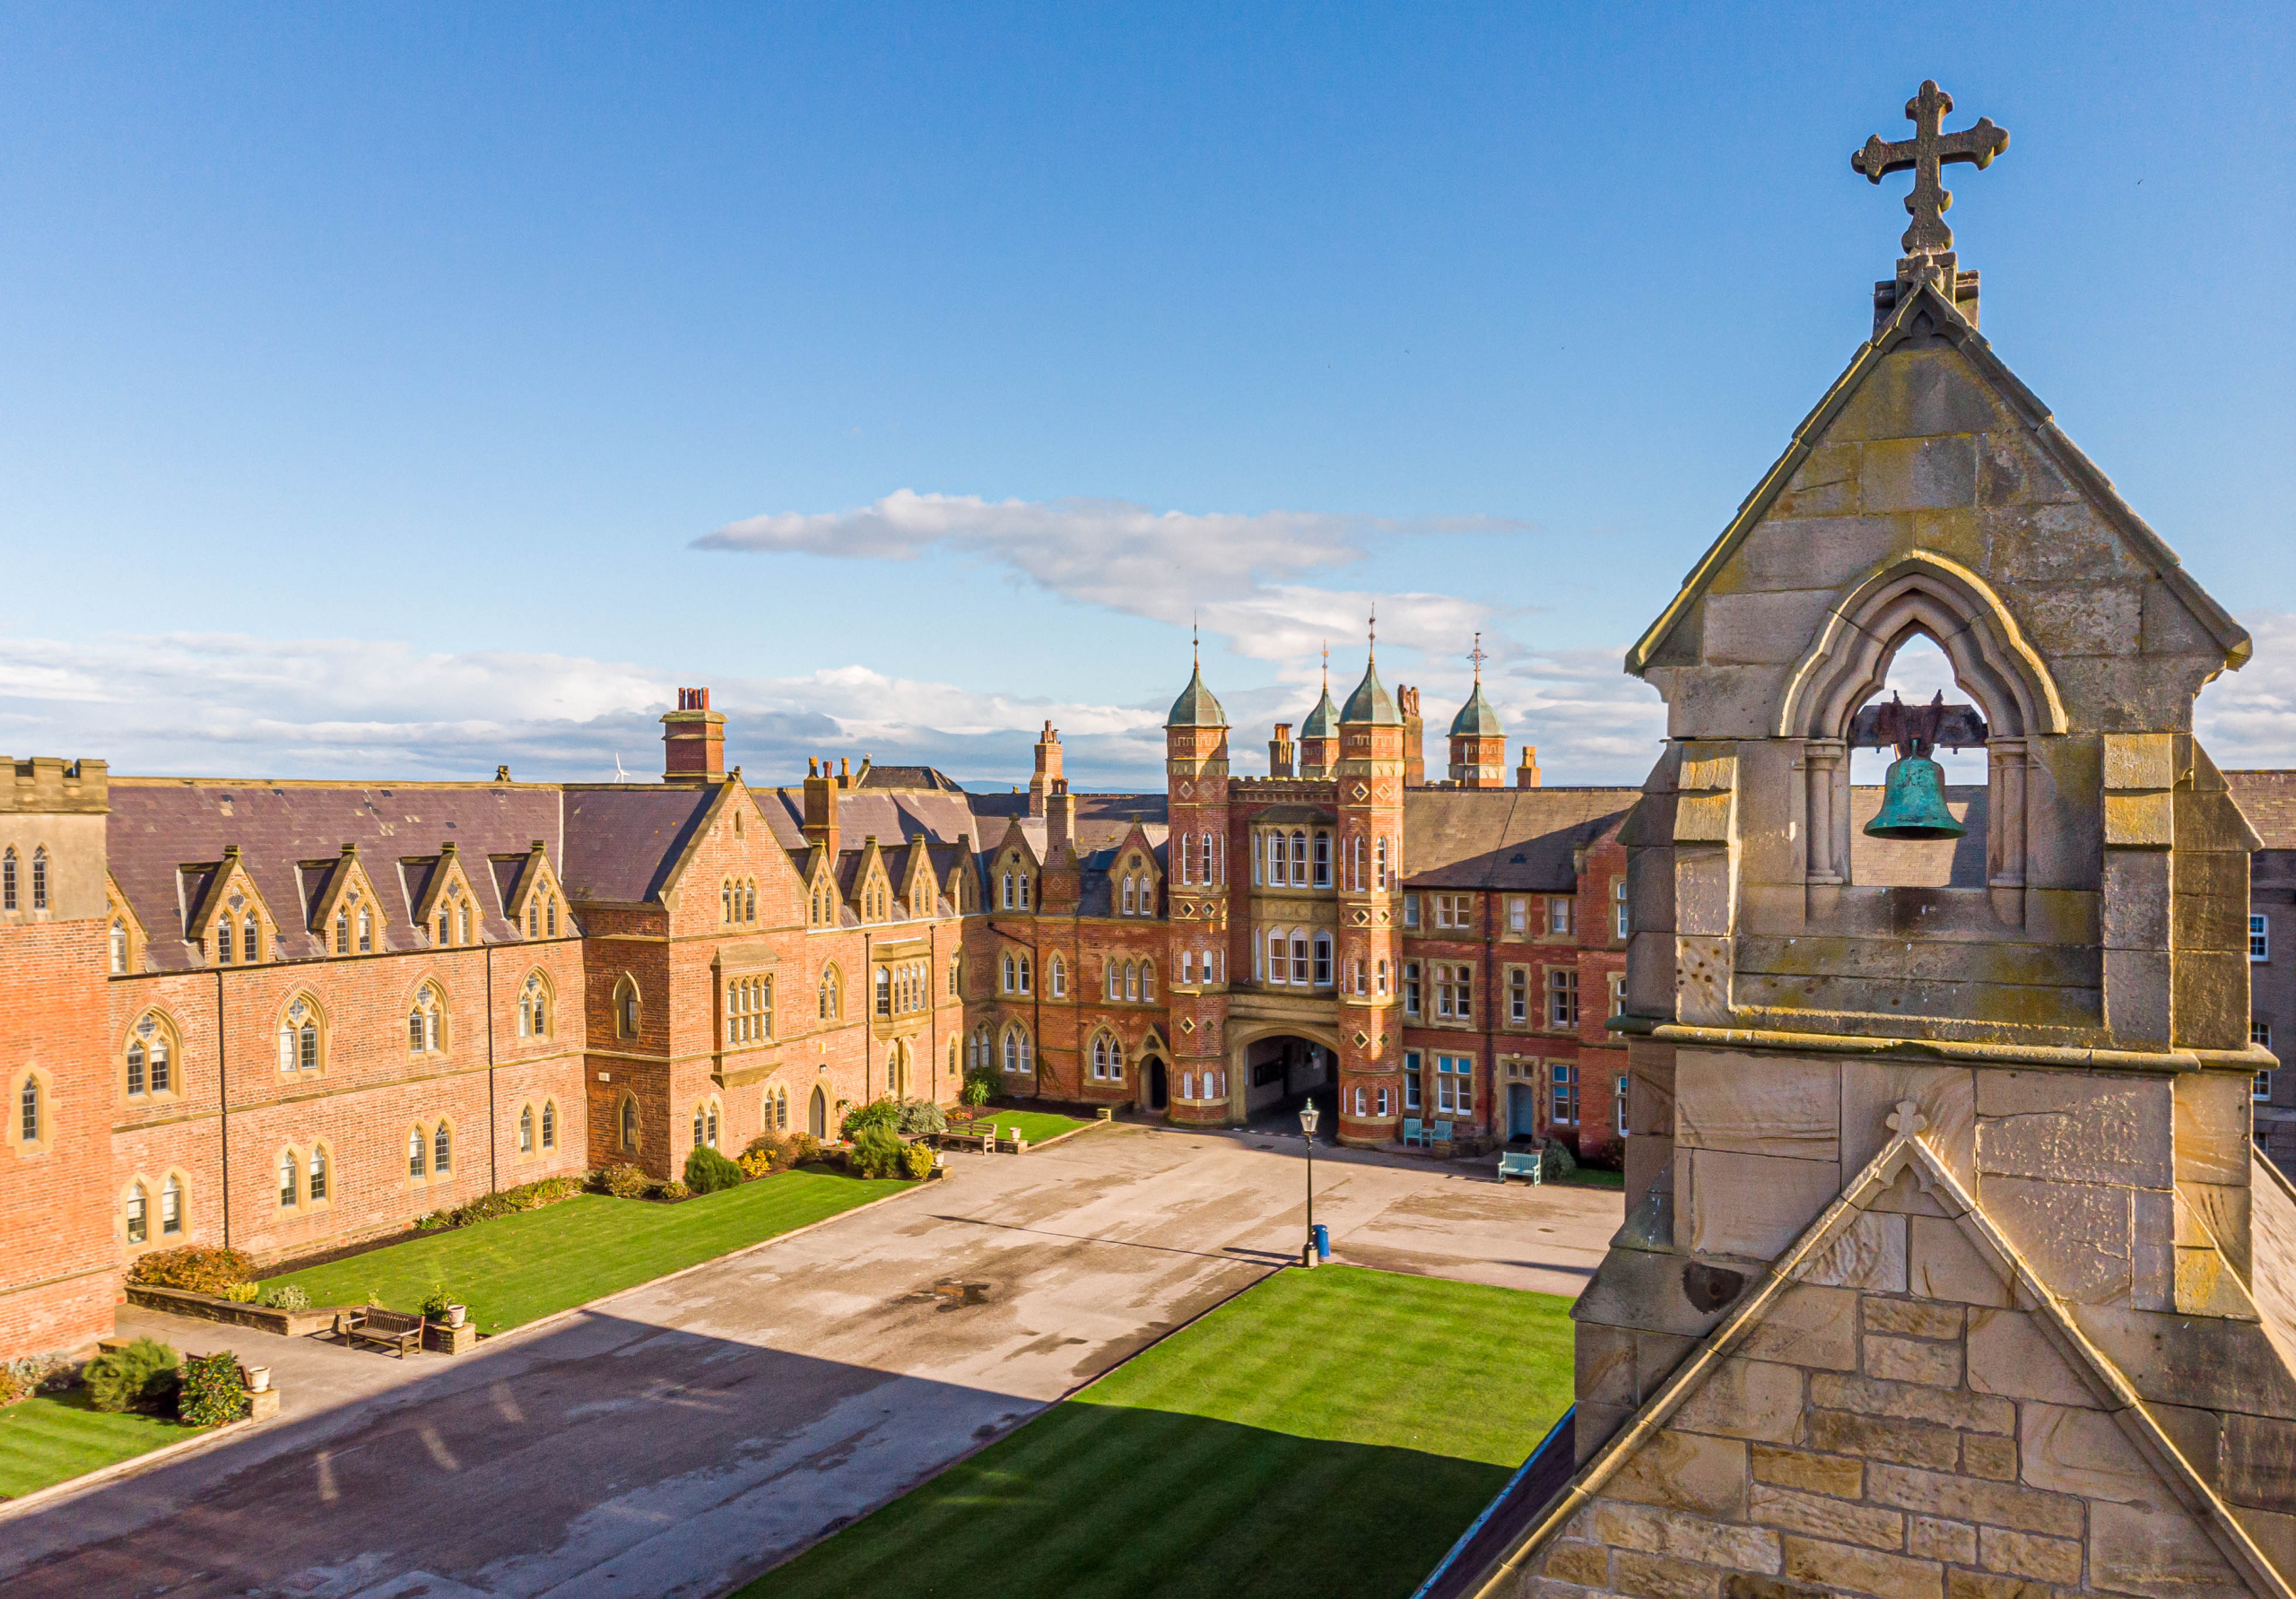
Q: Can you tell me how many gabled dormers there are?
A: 11